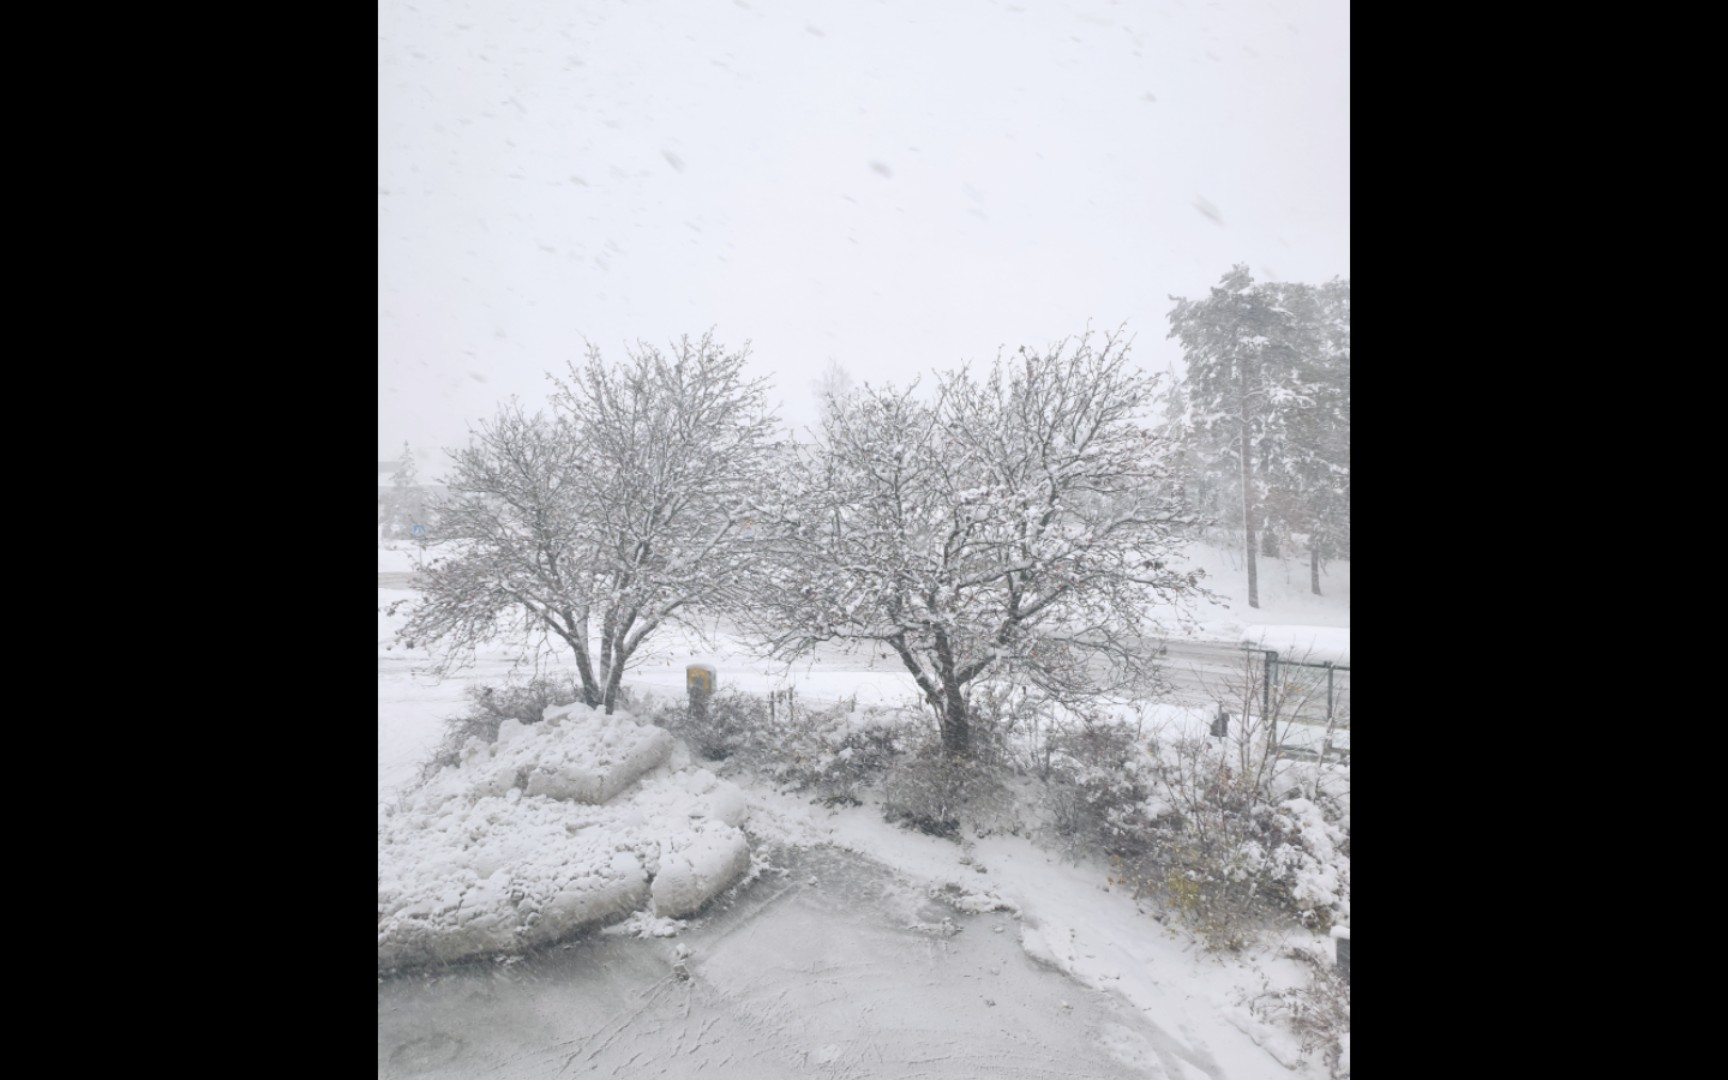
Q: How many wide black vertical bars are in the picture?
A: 2